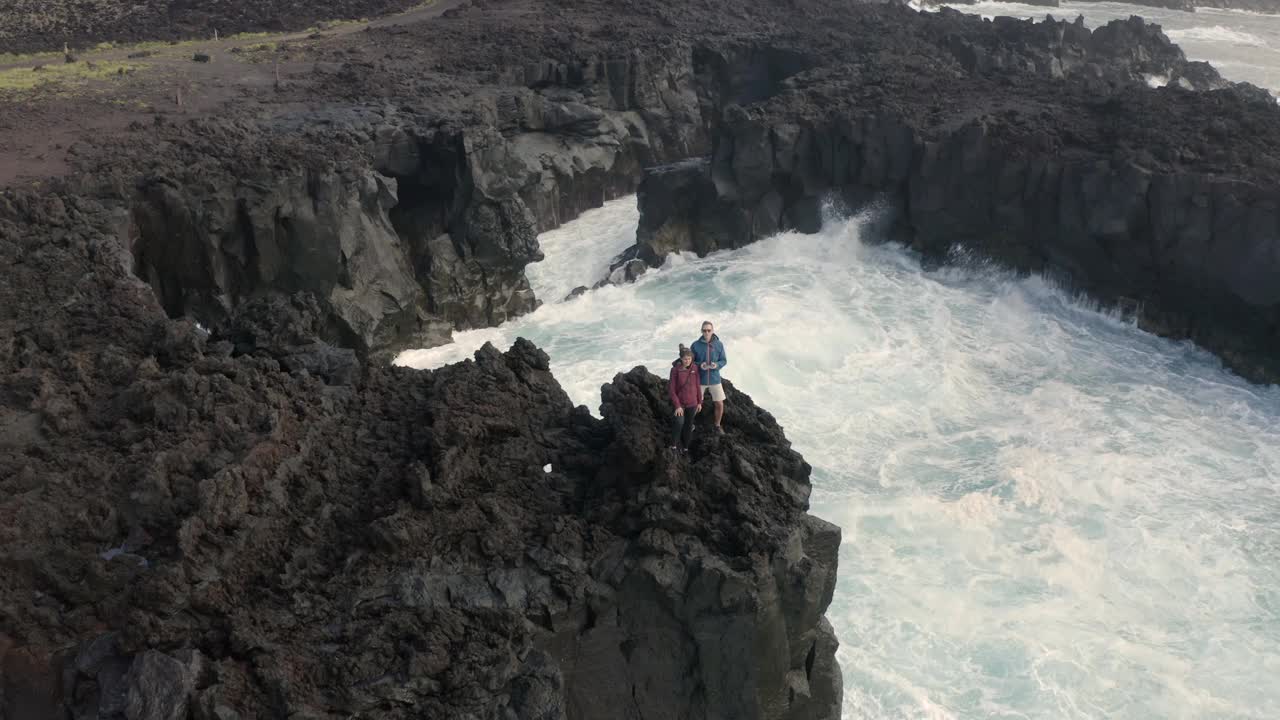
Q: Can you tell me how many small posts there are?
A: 4